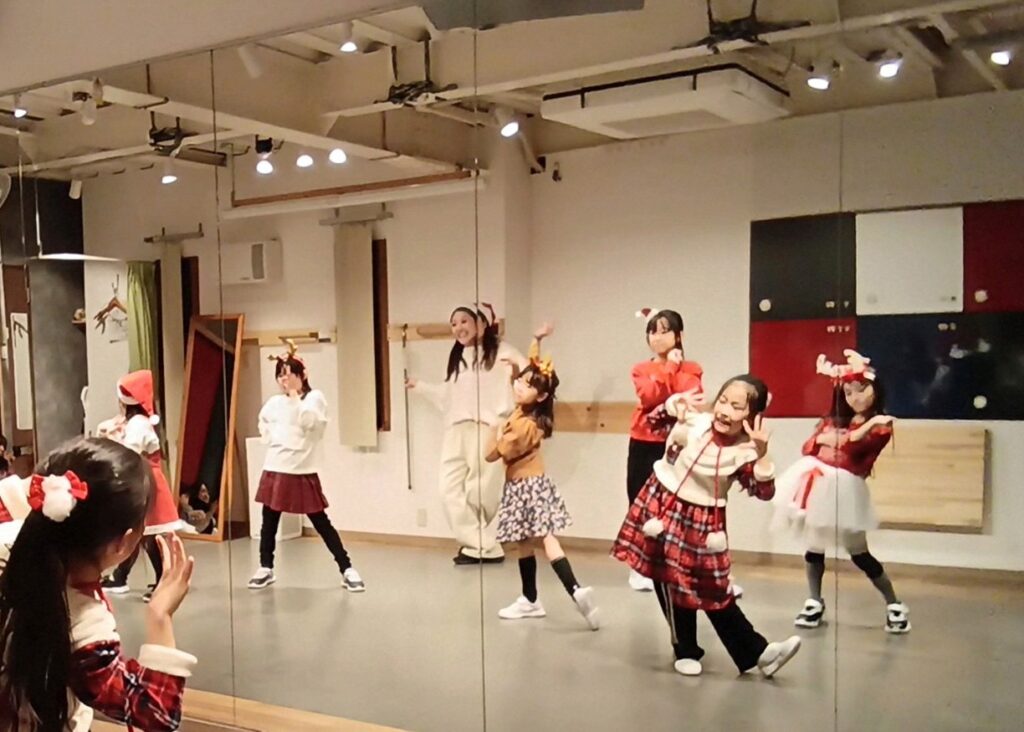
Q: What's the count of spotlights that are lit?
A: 10